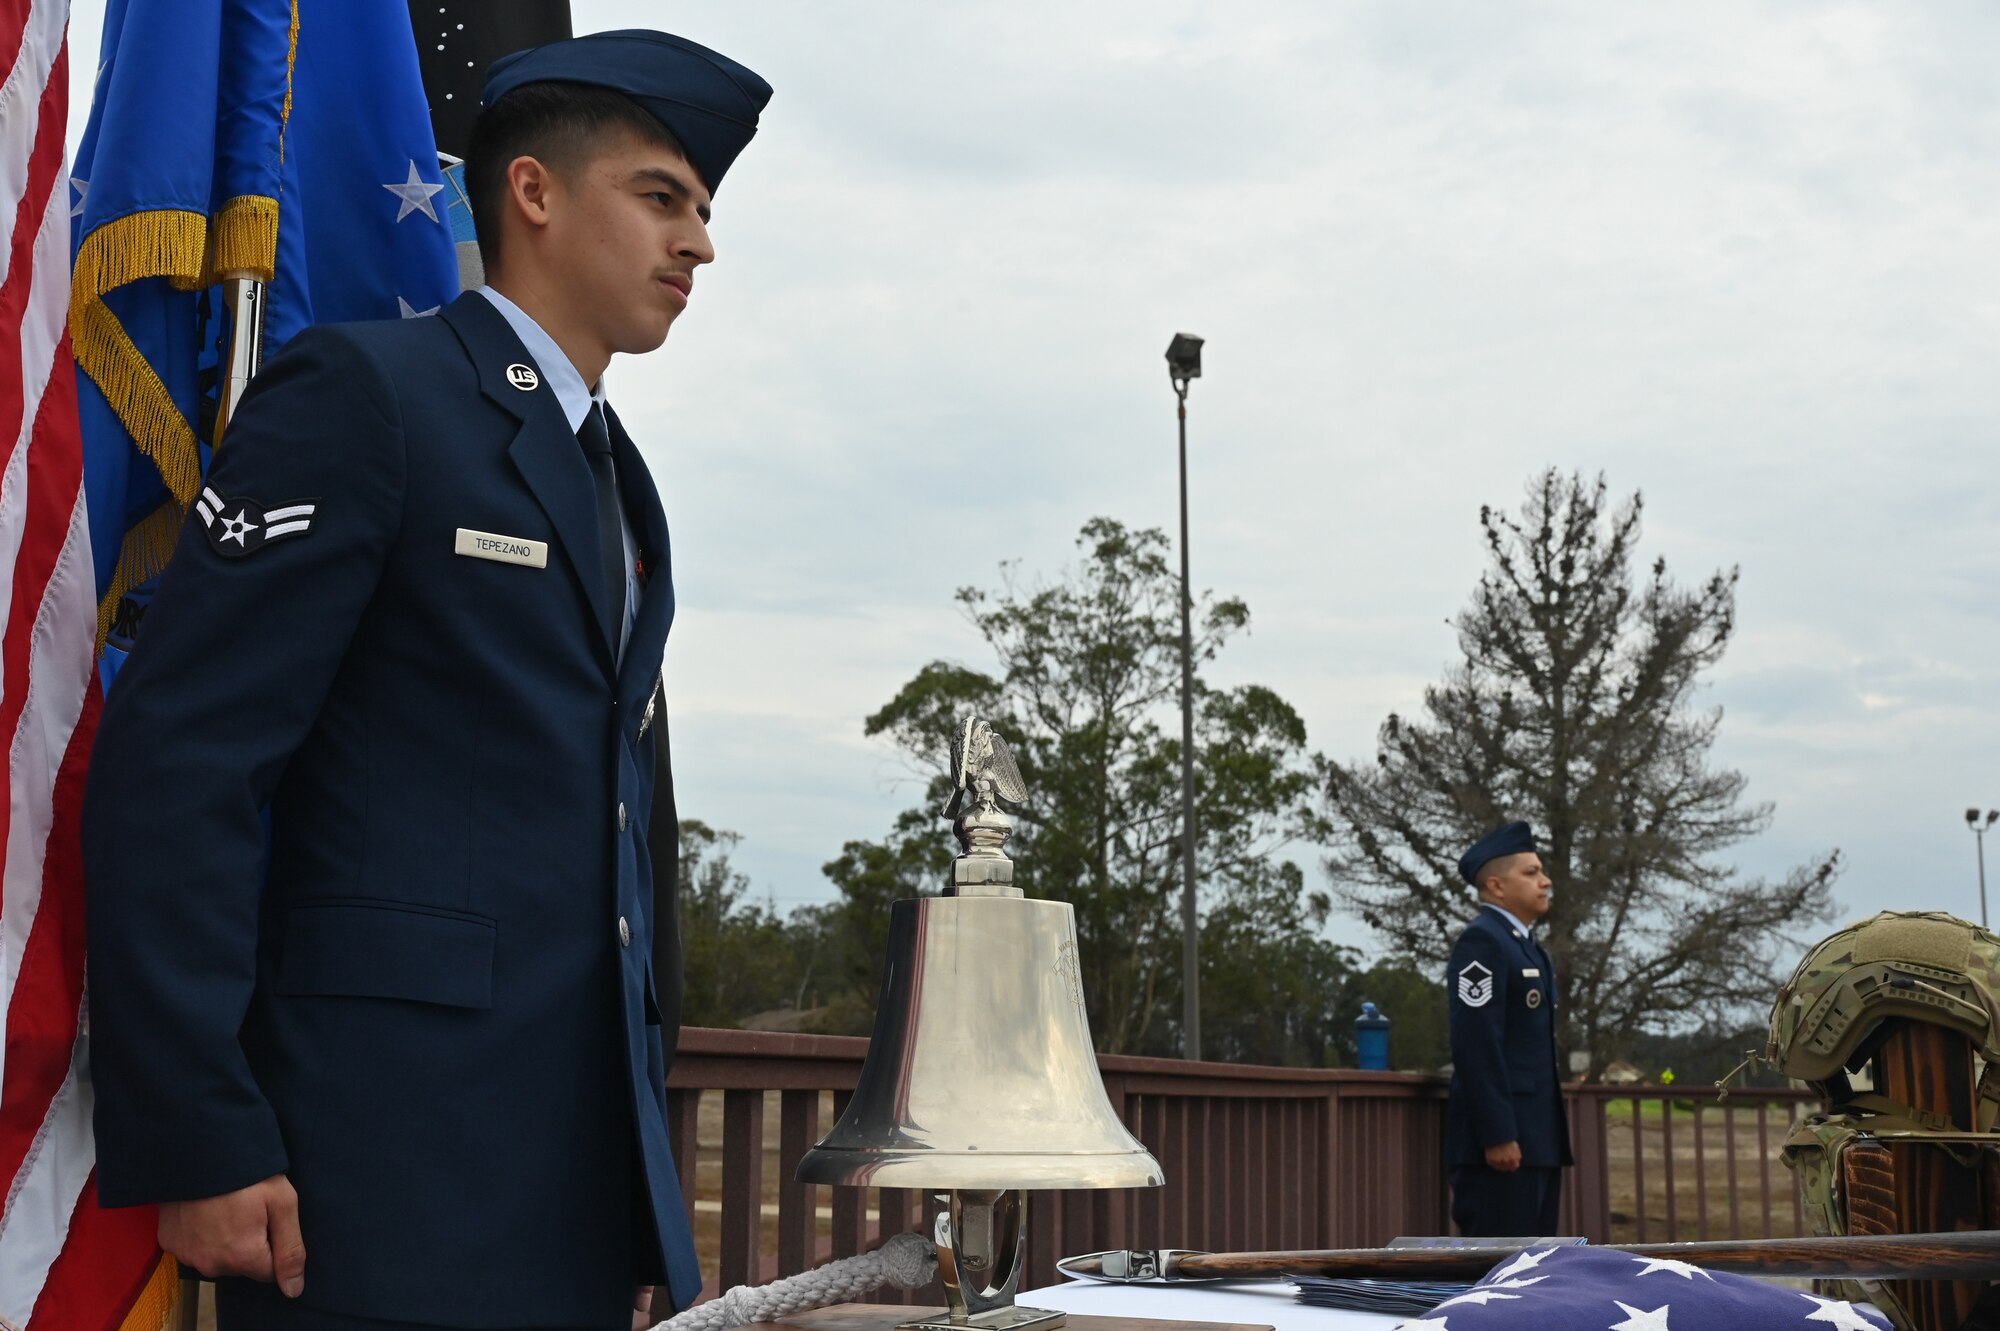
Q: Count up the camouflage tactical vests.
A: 1